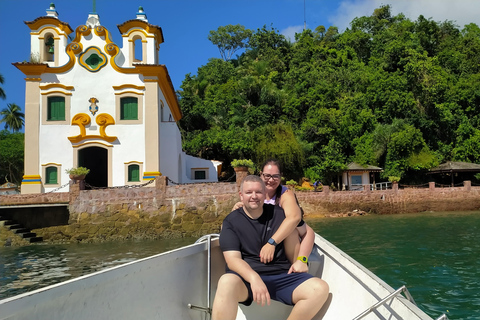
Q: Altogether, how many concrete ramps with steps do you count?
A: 1